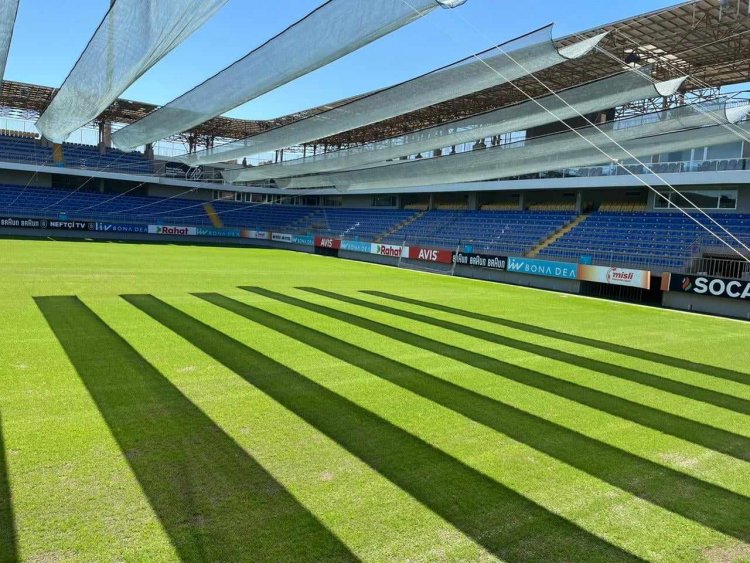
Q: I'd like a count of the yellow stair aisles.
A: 4